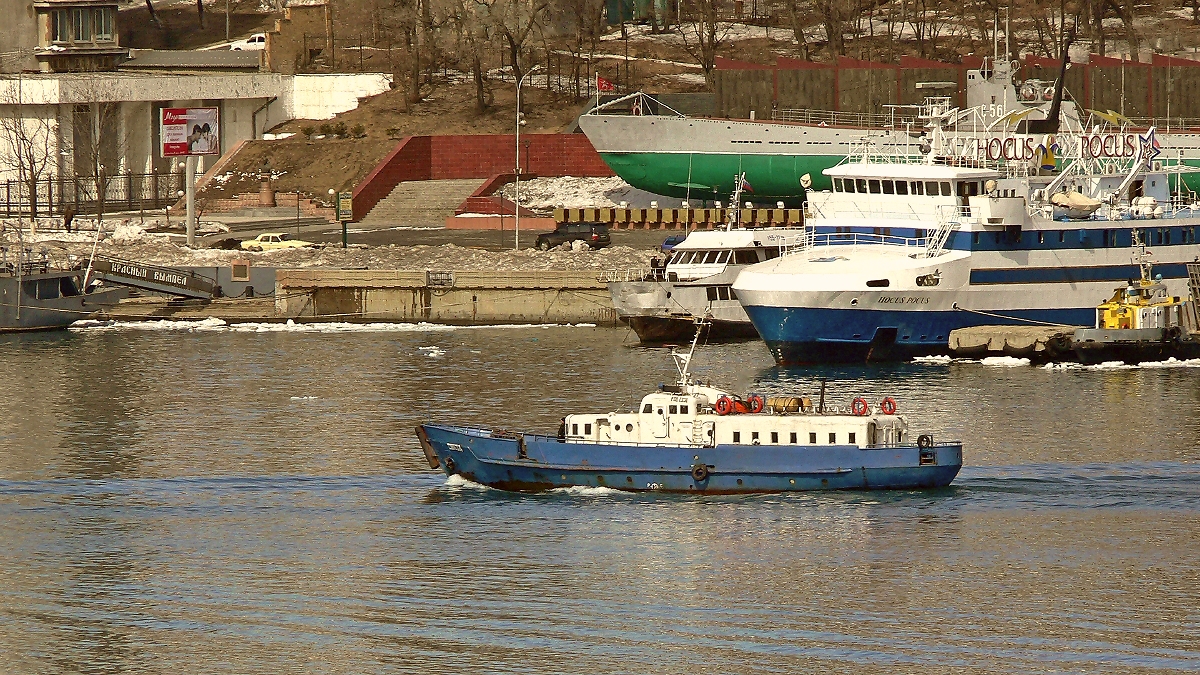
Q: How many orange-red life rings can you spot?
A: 4